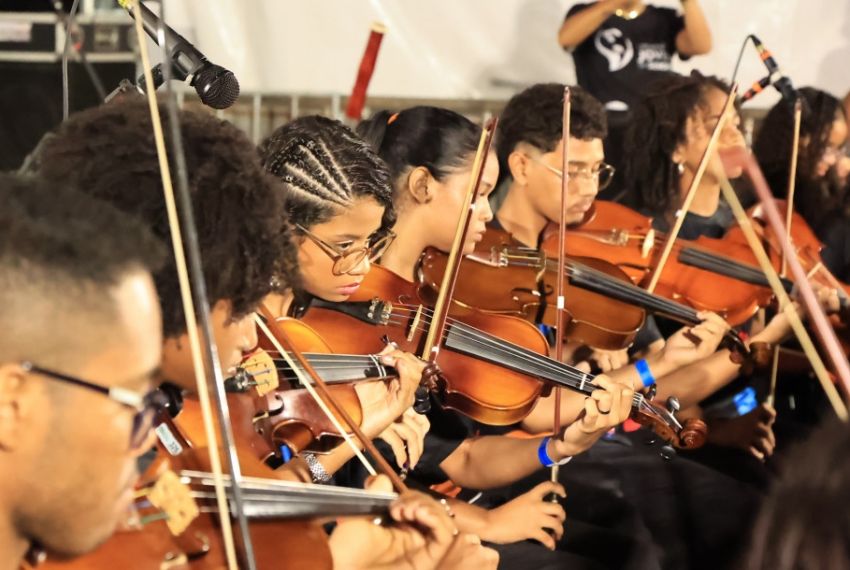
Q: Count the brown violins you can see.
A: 6